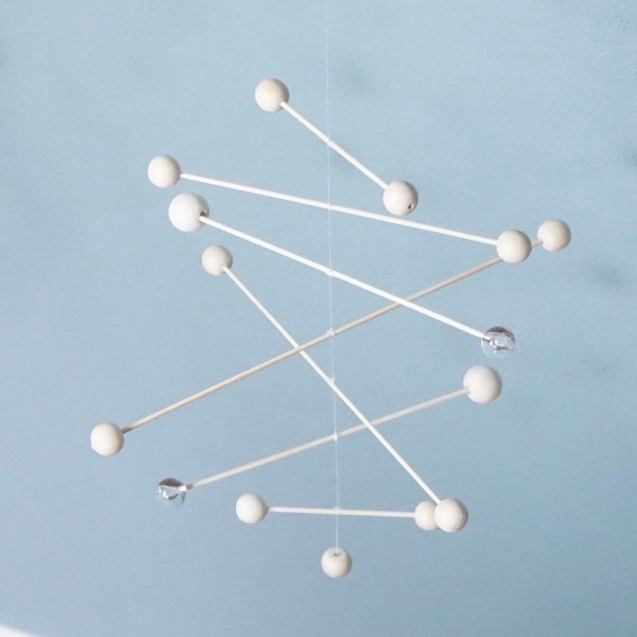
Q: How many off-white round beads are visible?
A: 13